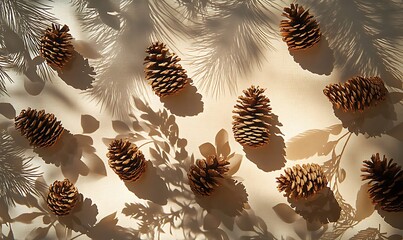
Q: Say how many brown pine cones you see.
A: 11